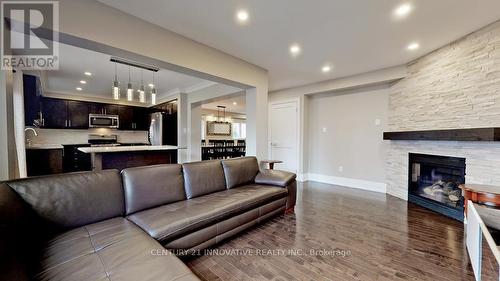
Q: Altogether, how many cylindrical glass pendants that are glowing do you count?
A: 4